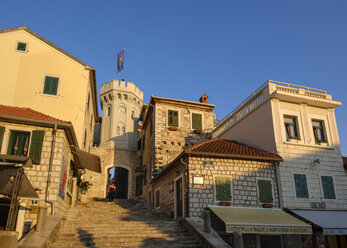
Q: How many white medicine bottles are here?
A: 0